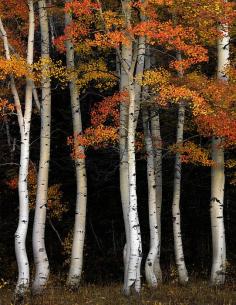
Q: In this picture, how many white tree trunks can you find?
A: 9